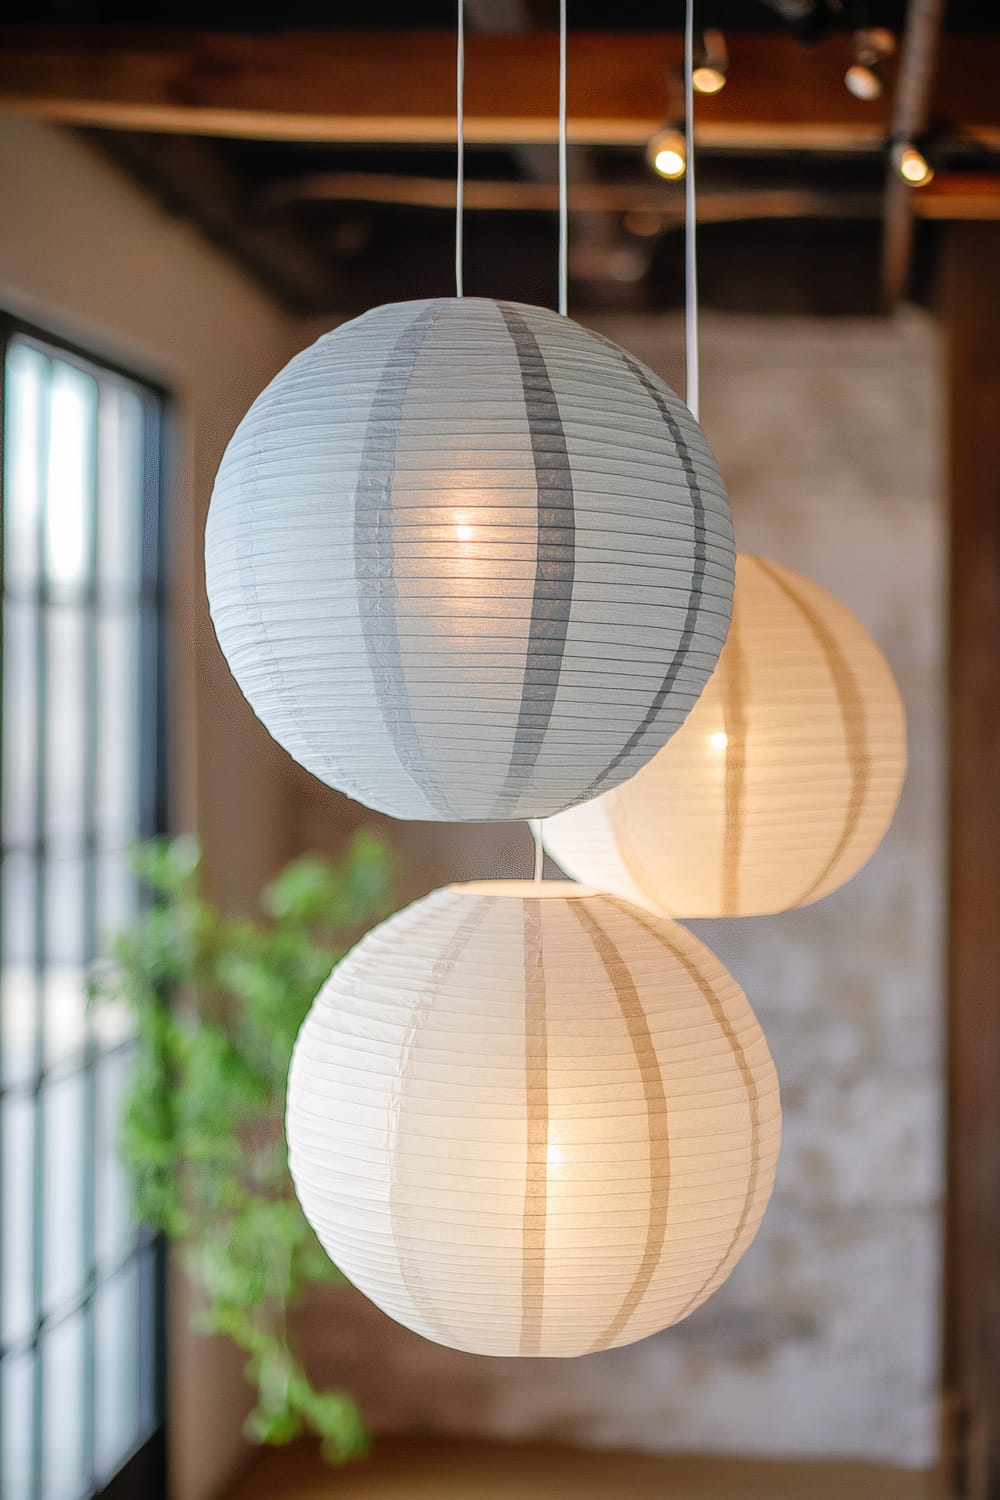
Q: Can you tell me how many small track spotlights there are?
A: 4